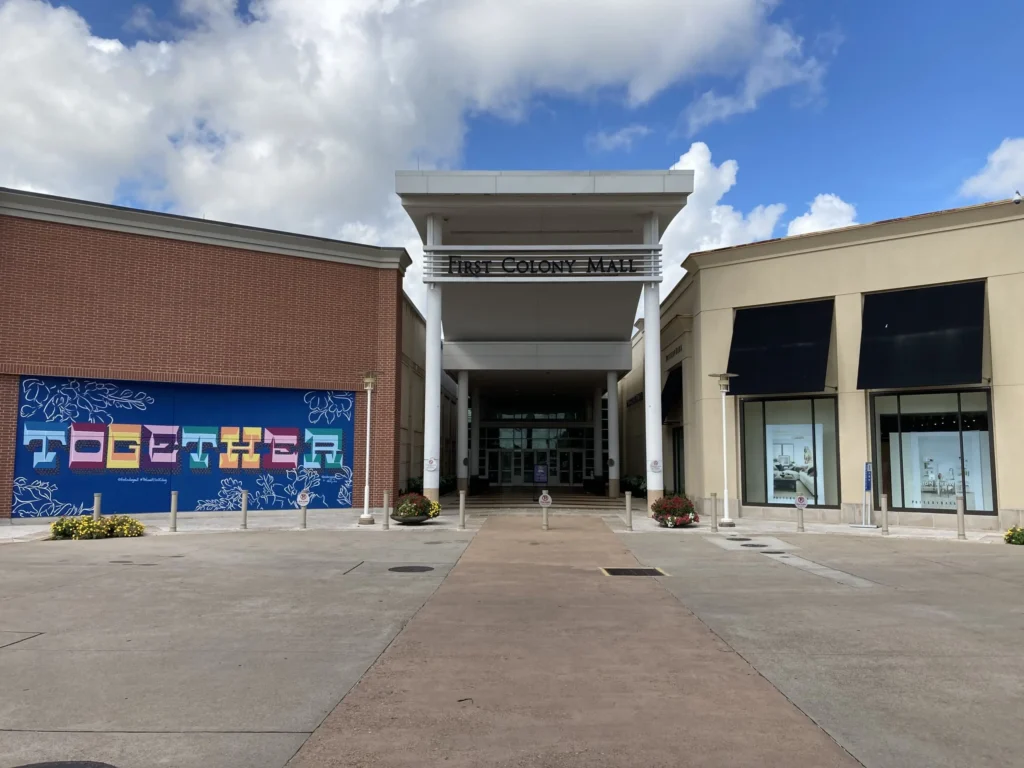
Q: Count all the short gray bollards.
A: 12